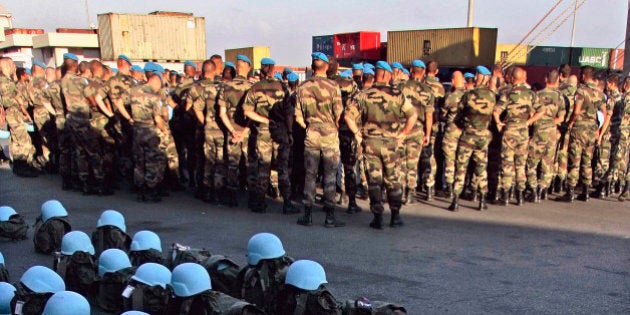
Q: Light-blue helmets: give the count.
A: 15